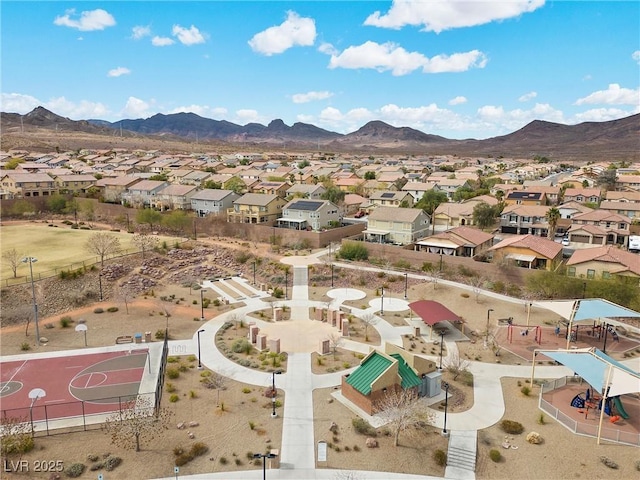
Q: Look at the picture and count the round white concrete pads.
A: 2